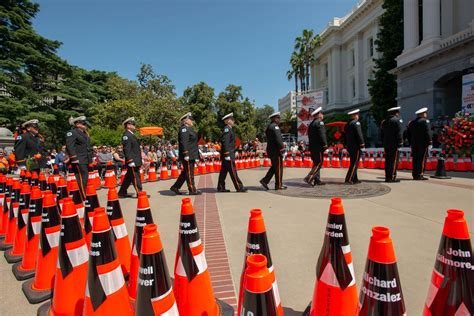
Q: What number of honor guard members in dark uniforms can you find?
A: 10